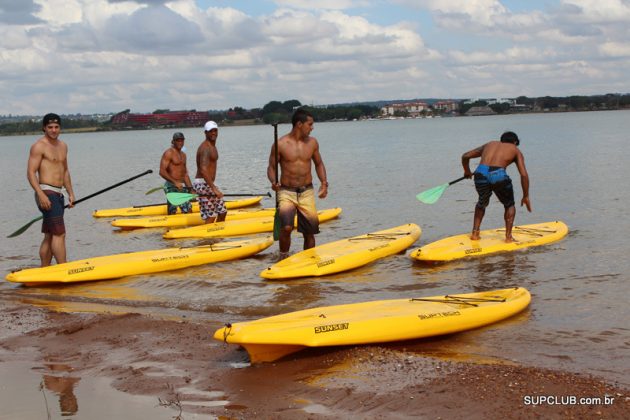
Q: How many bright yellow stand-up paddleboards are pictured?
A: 7